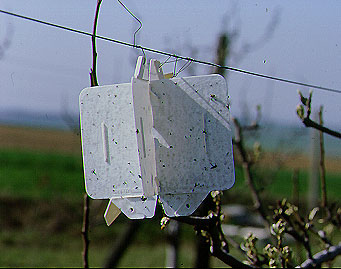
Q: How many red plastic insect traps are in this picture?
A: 0